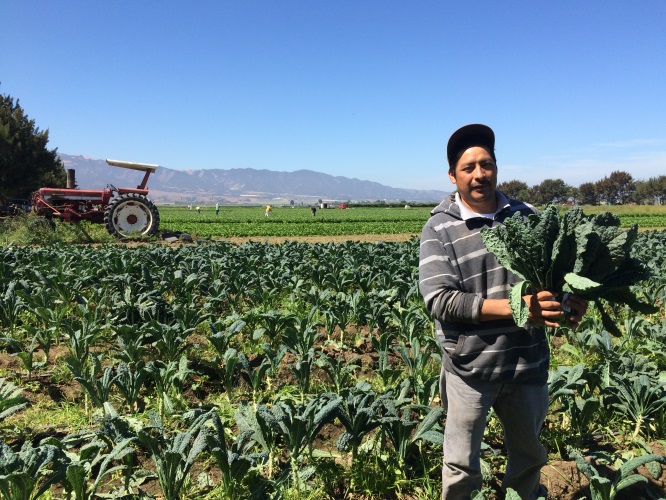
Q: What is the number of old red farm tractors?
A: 1